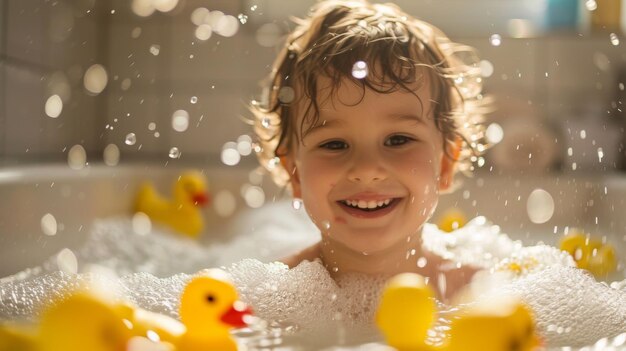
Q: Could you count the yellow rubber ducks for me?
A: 7